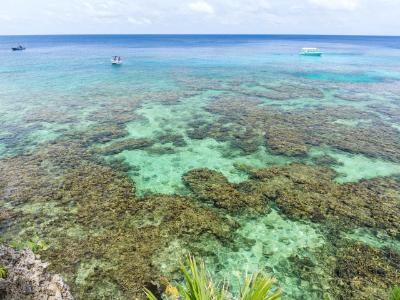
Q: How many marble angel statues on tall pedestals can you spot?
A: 0